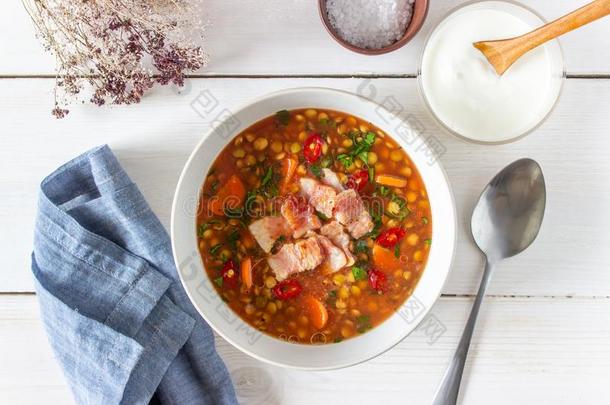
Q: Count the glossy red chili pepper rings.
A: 6